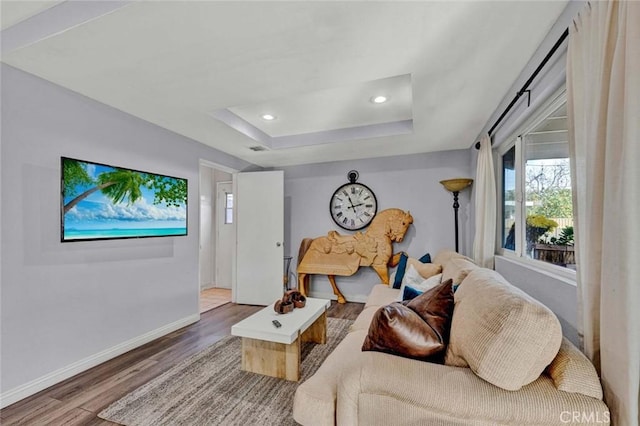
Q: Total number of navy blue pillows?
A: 2